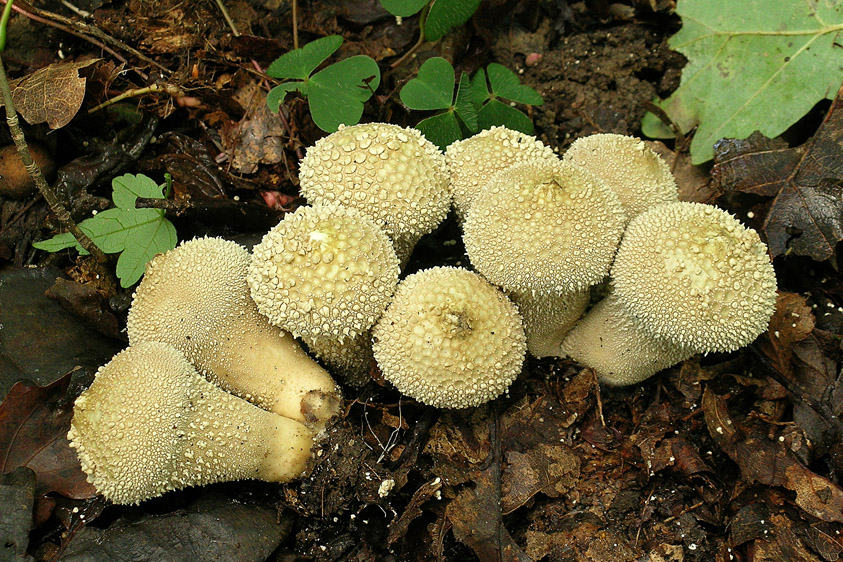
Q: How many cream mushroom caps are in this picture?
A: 9